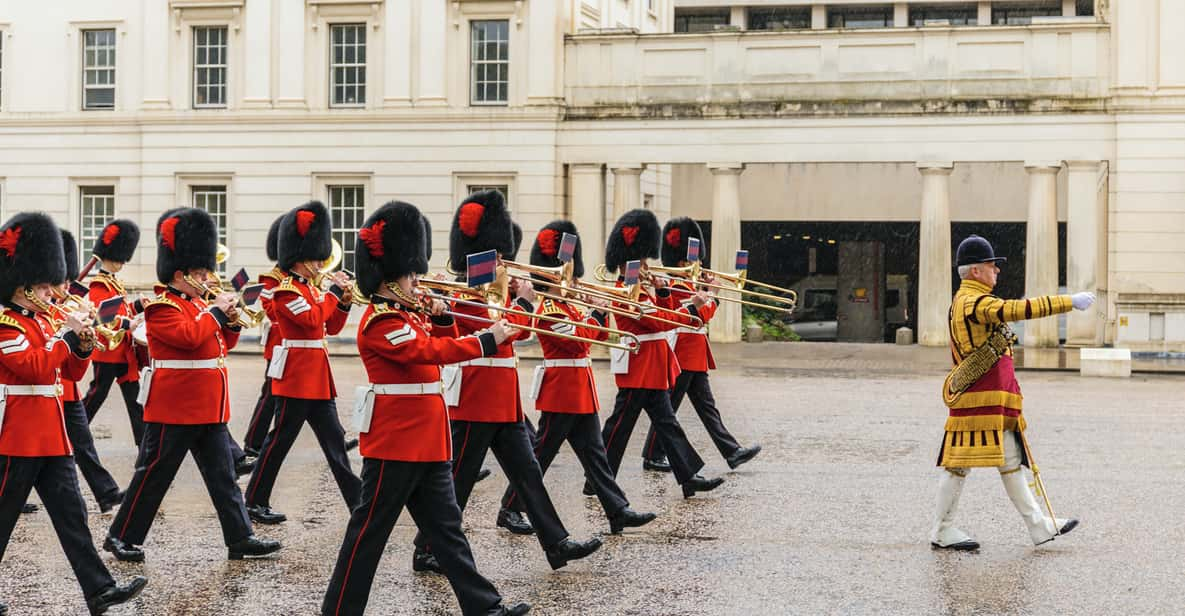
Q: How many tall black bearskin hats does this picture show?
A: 13